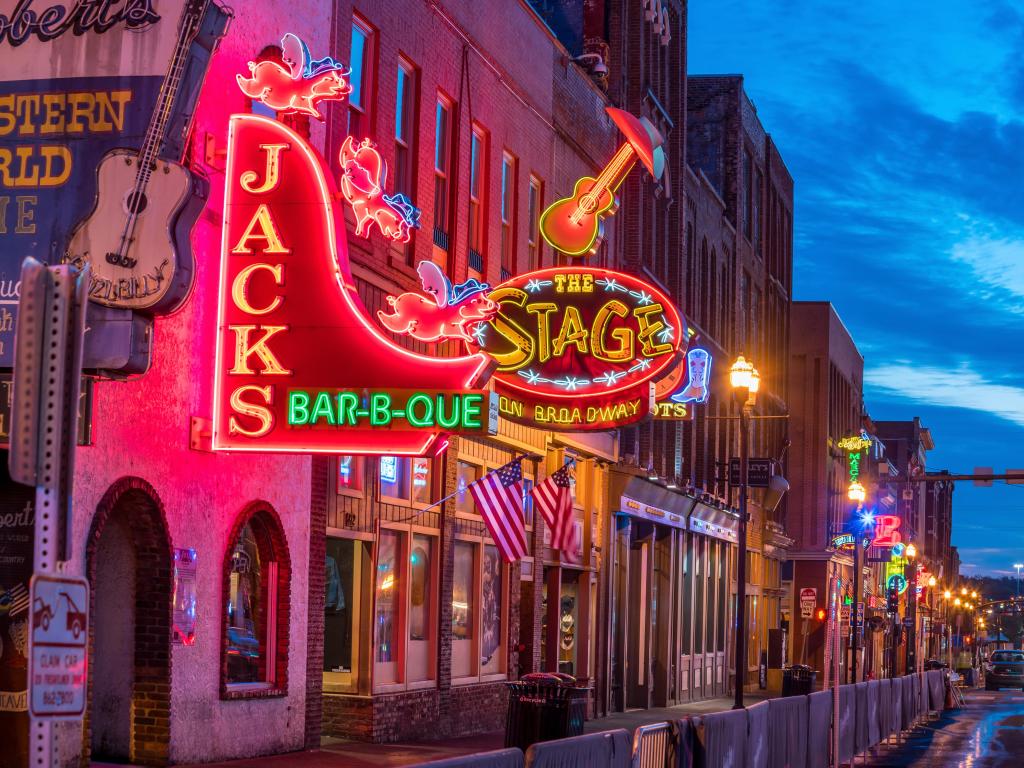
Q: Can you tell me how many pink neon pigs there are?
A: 3